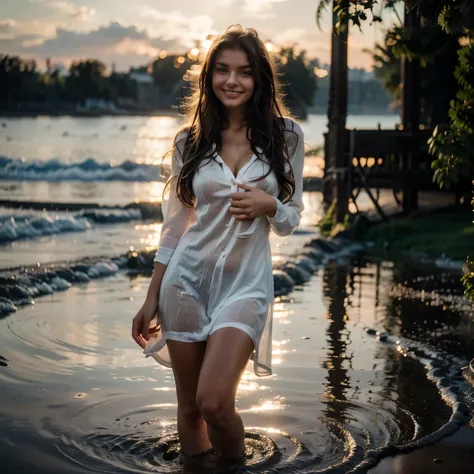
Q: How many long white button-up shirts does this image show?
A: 1